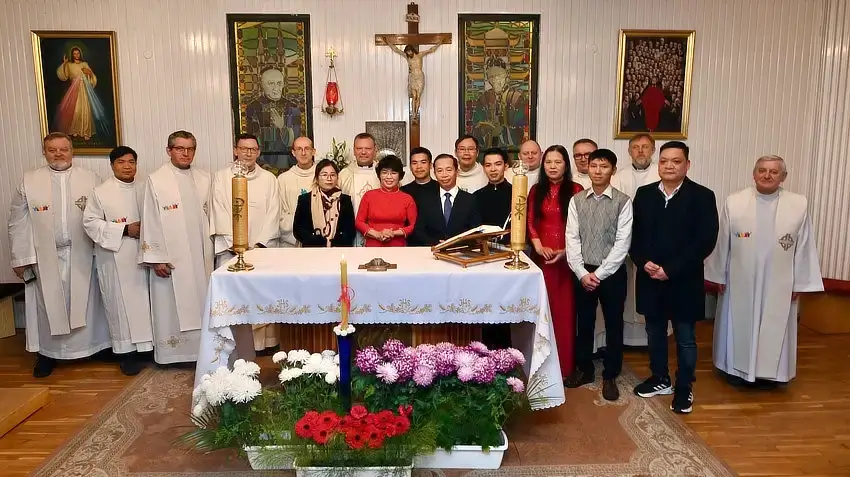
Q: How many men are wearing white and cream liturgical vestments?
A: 11